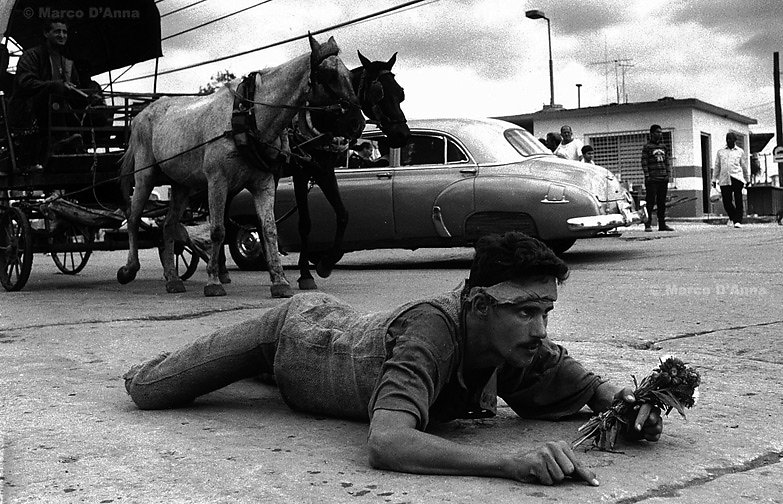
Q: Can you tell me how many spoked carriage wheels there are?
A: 3